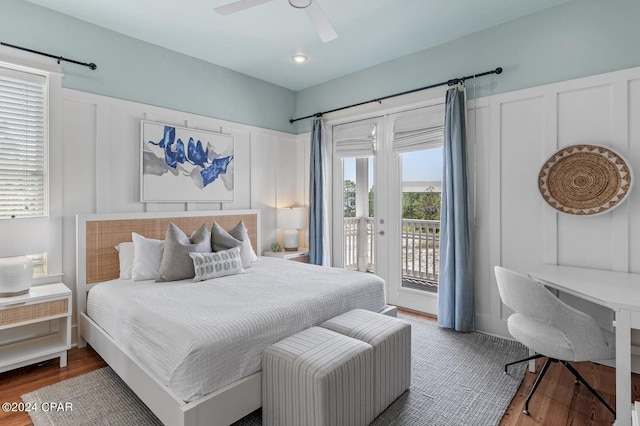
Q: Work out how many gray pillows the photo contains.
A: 2